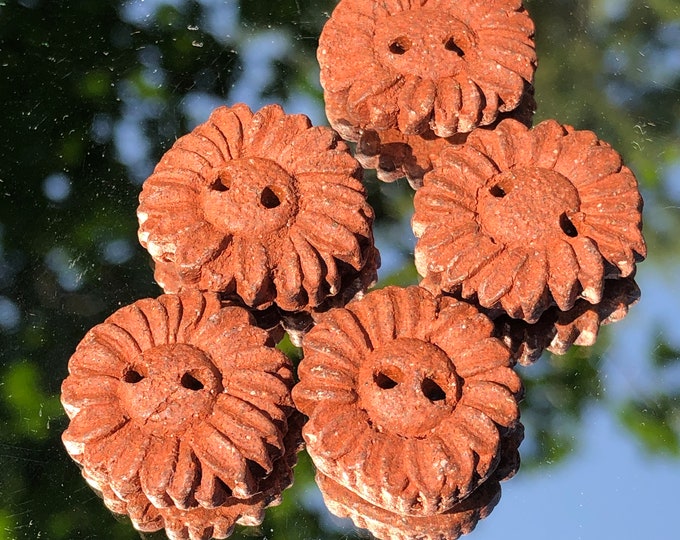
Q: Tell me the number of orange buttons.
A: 5